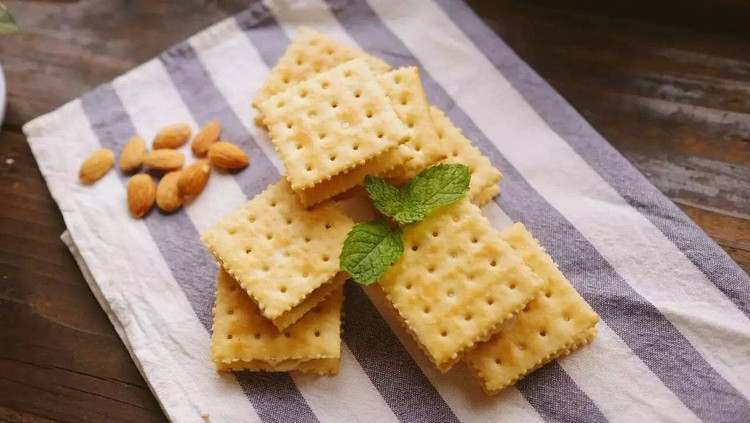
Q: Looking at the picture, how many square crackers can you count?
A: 8